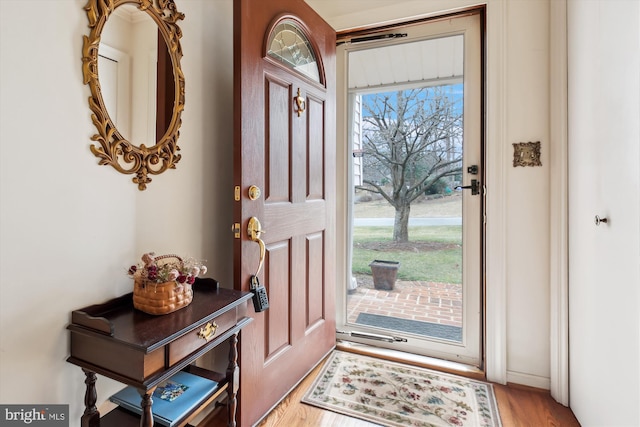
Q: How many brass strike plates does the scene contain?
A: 2